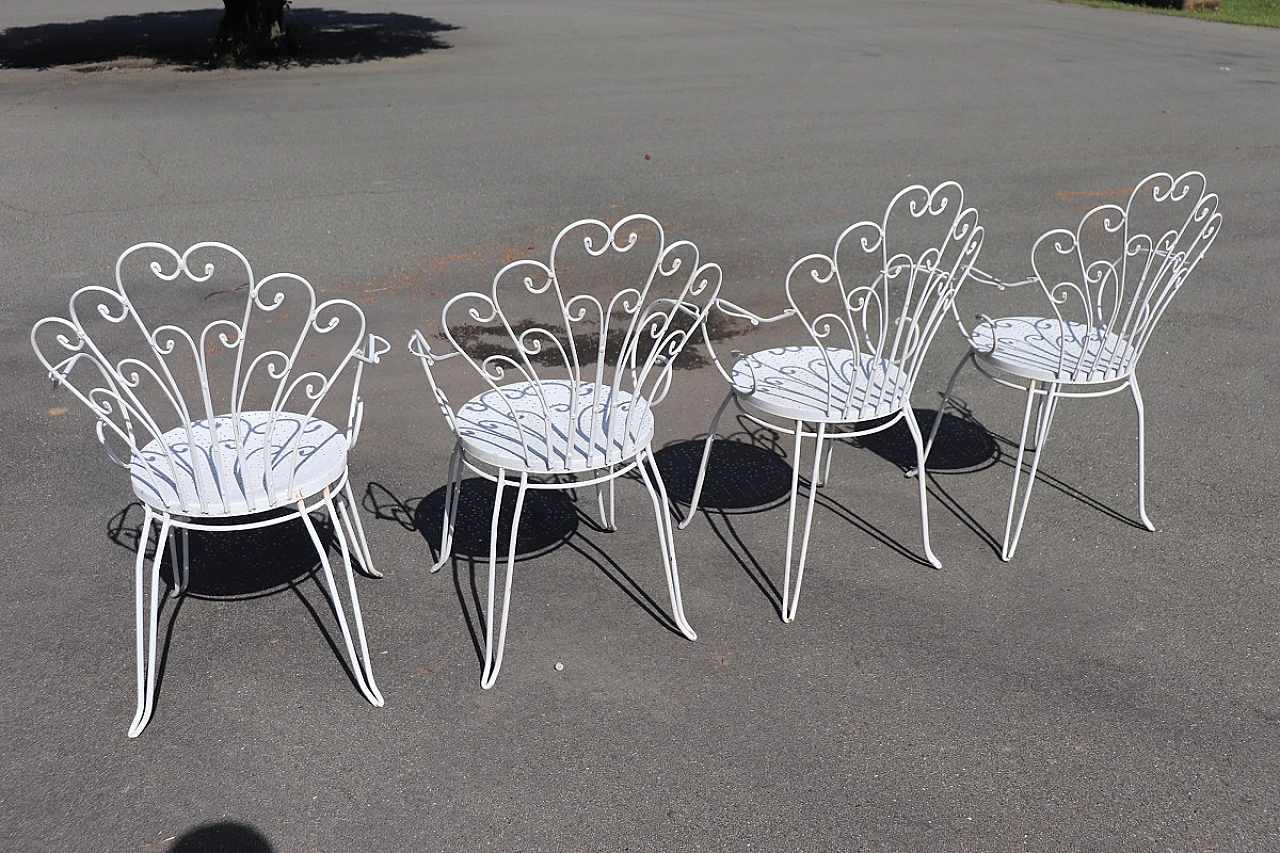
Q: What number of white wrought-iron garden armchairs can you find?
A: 4